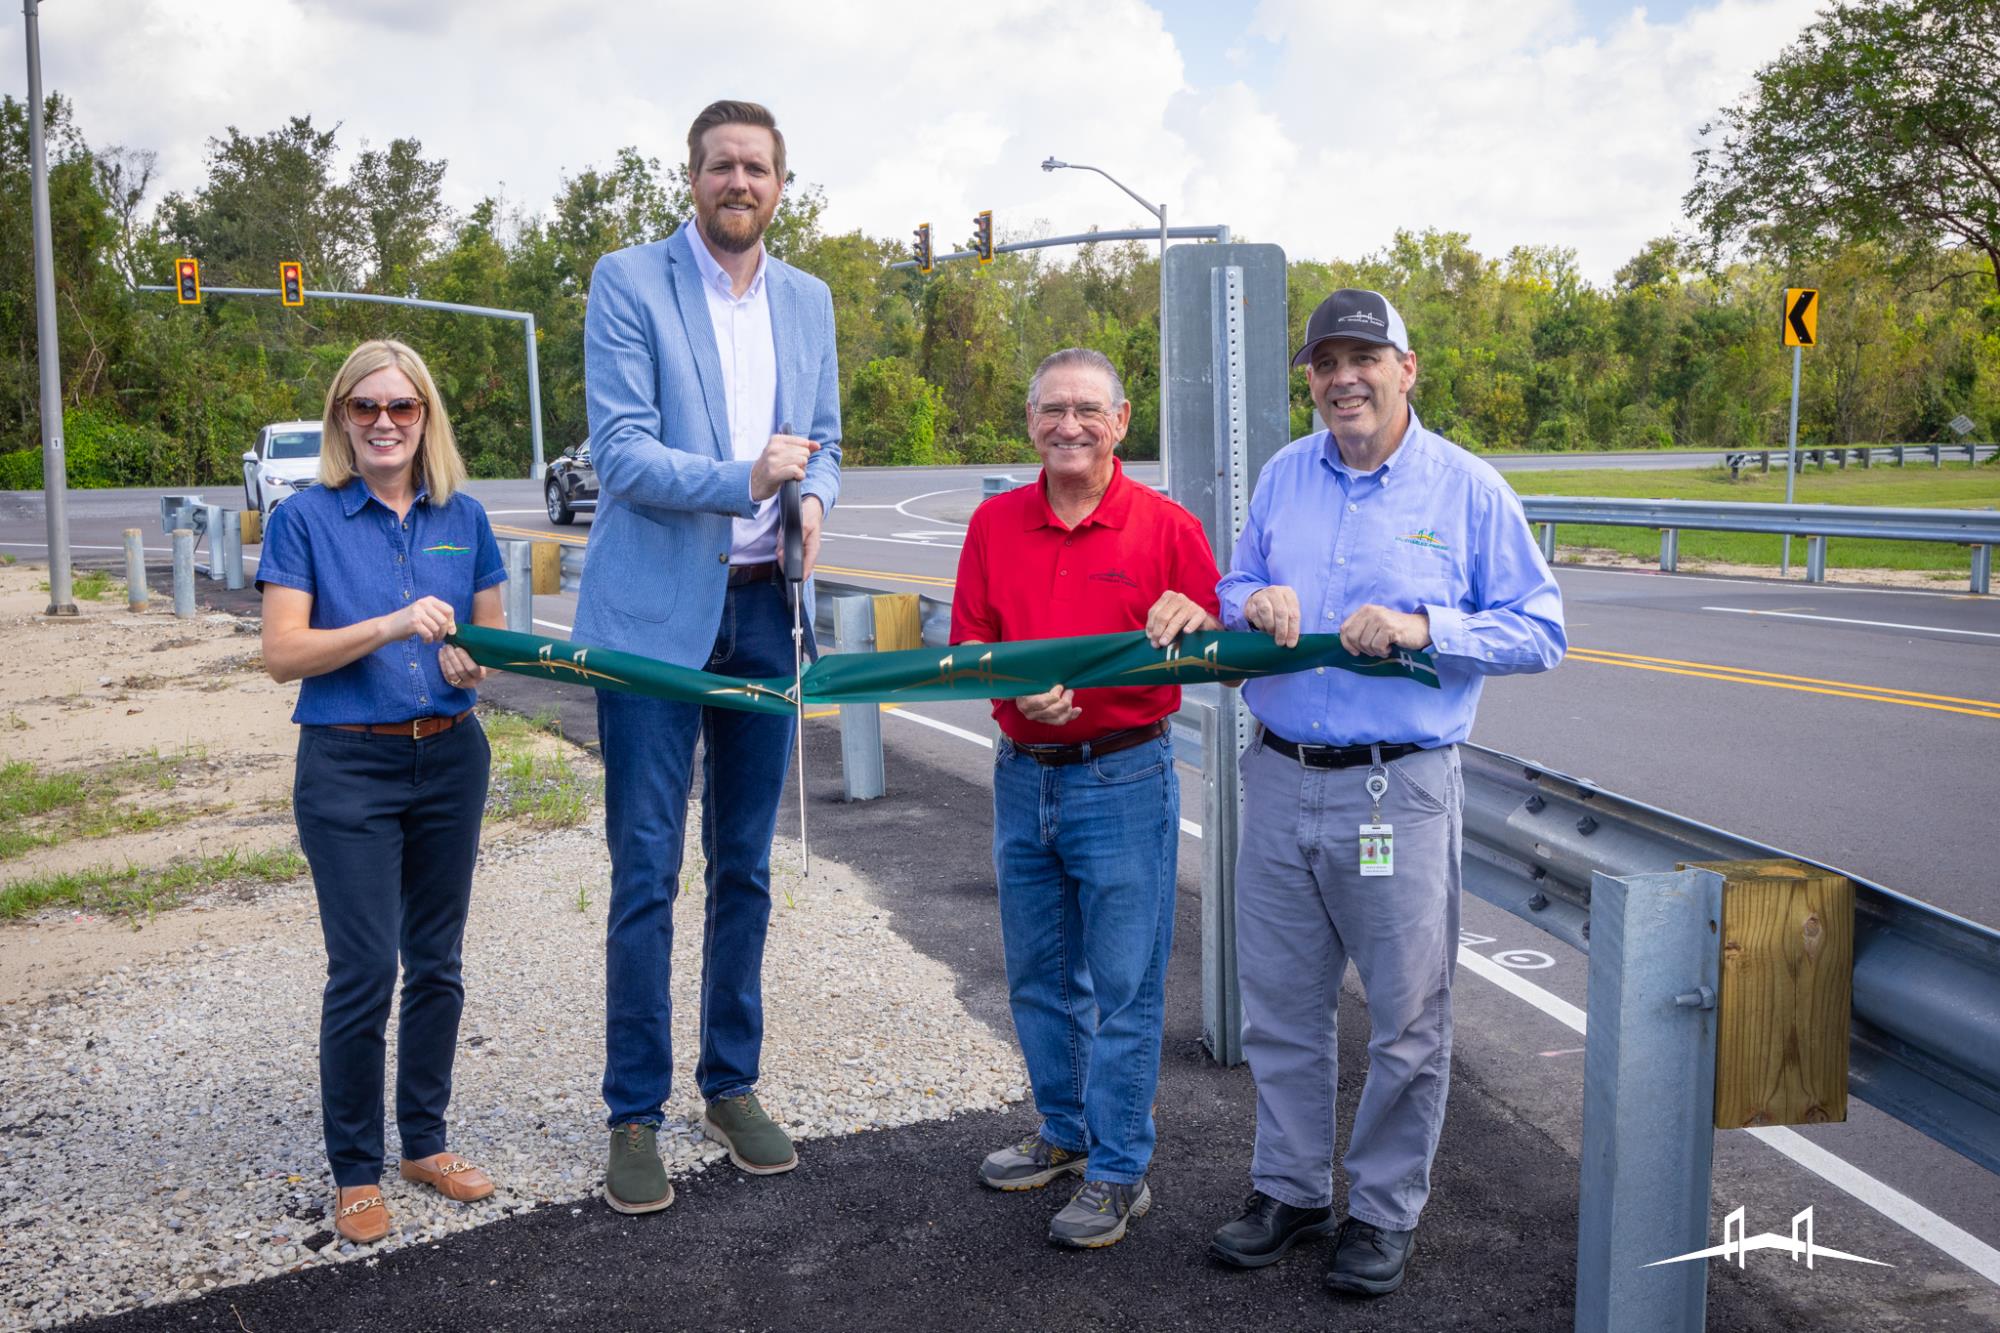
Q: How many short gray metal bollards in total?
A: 2